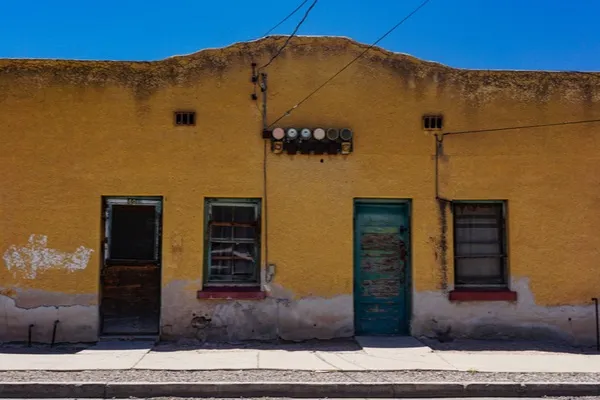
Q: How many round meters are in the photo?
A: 6